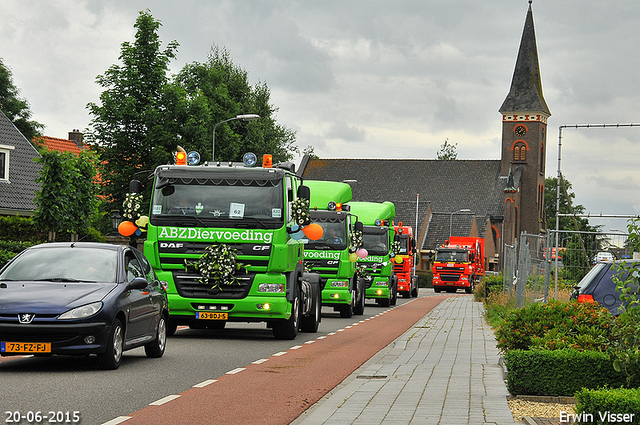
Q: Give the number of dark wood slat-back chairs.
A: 0